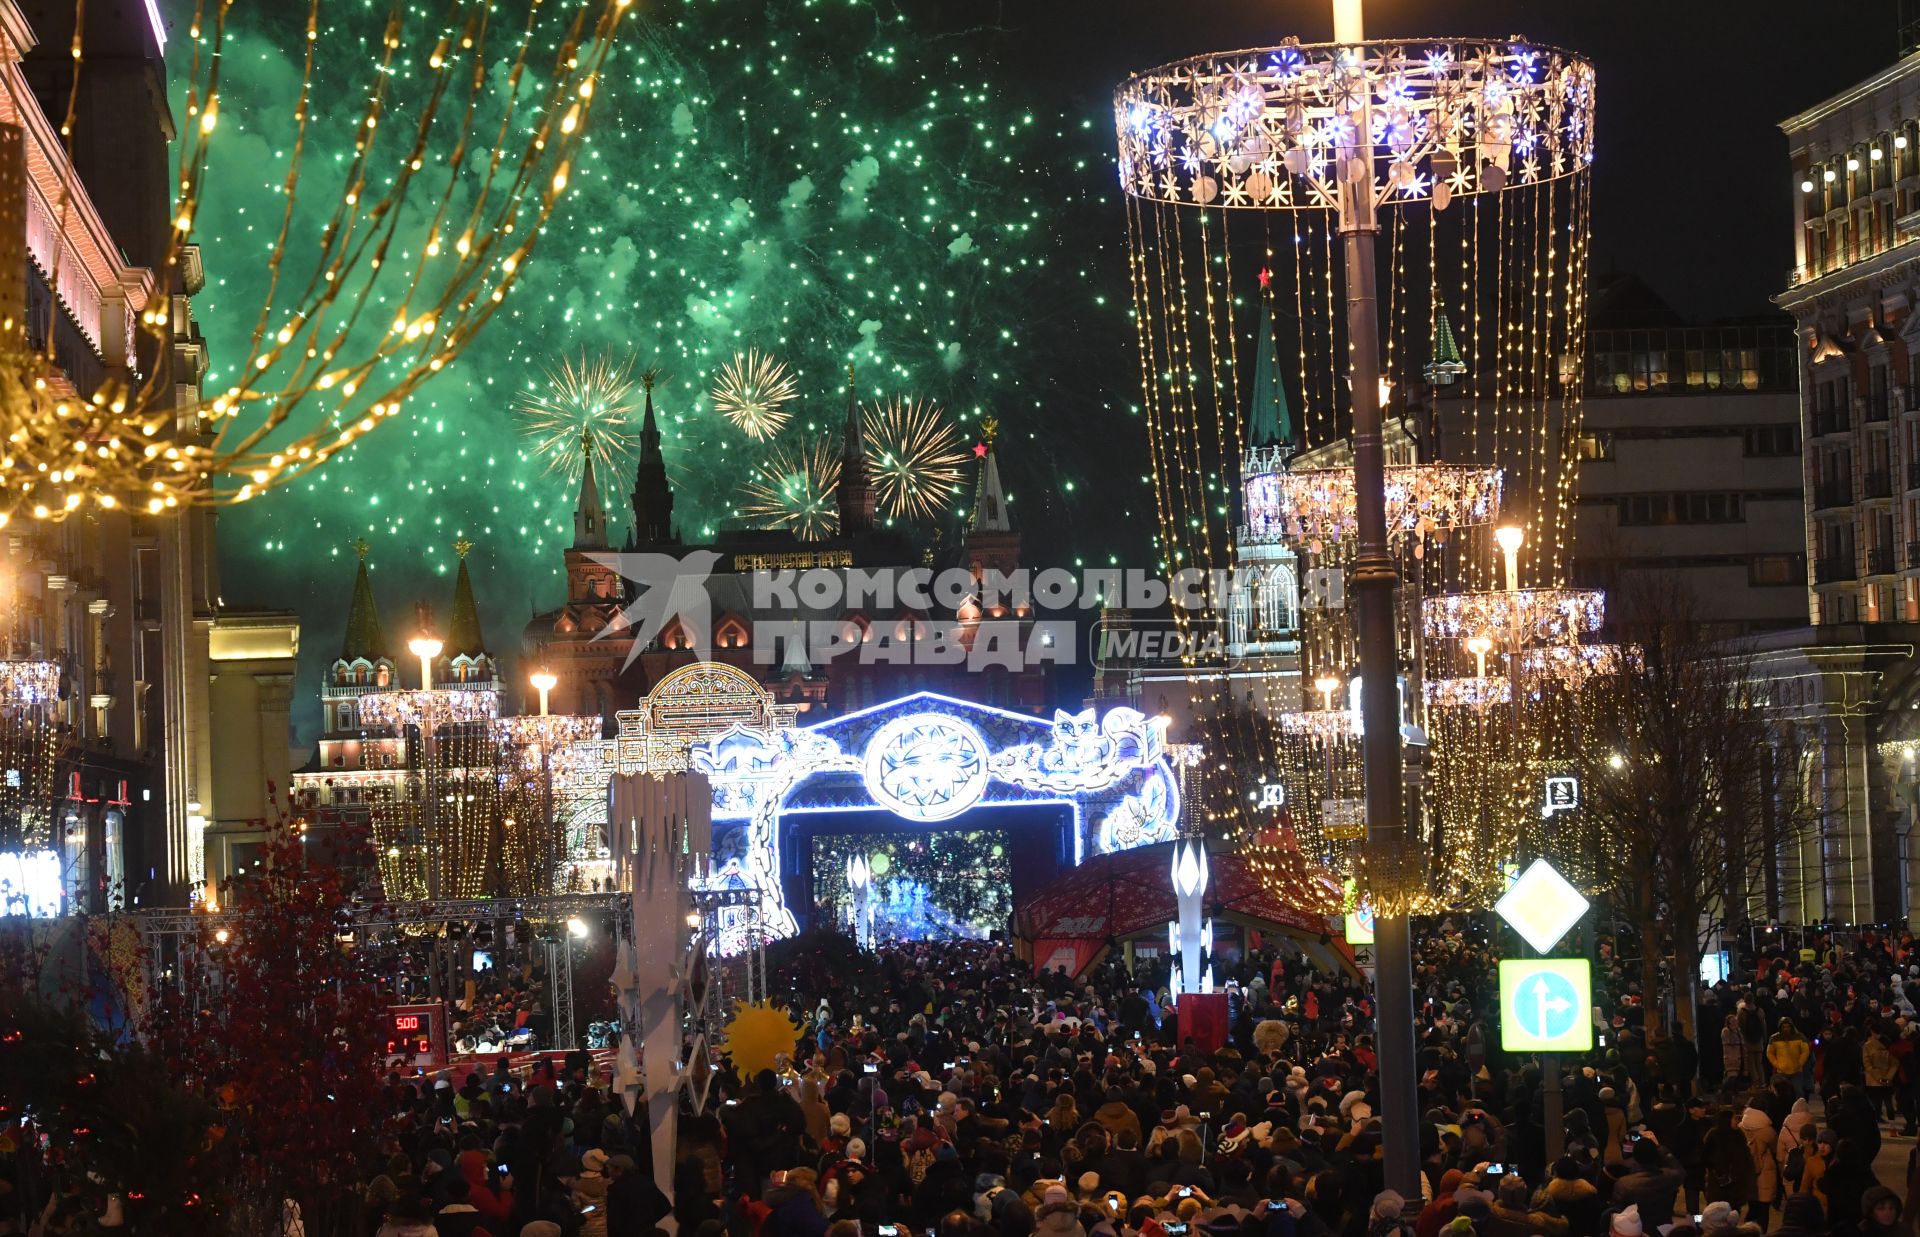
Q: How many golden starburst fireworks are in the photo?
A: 4